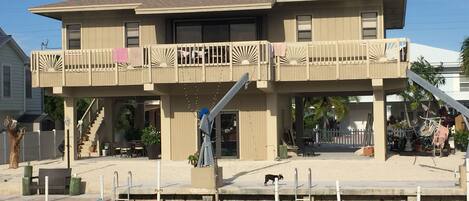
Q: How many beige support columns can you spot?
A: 4